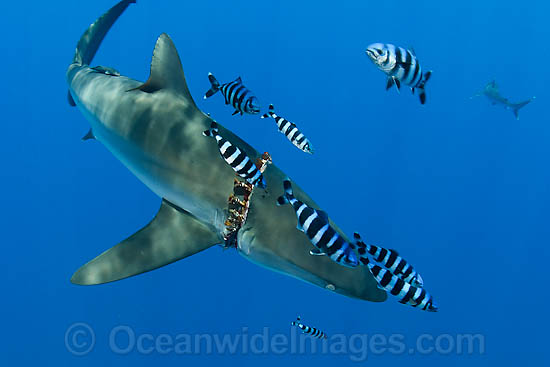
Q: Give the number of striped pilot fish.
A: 8